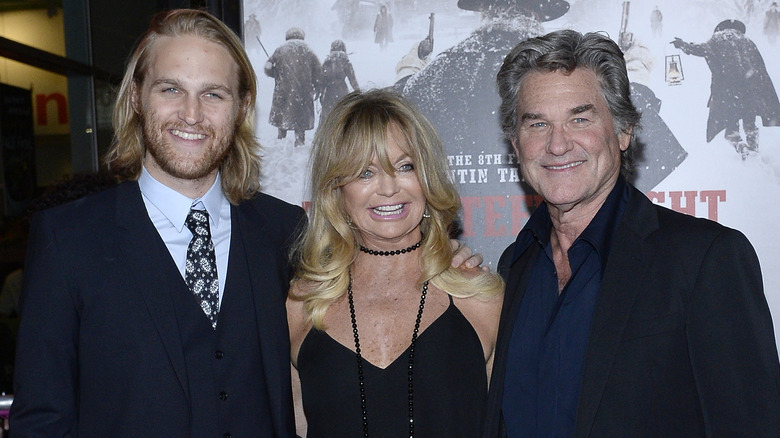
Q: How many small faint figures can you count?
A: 4